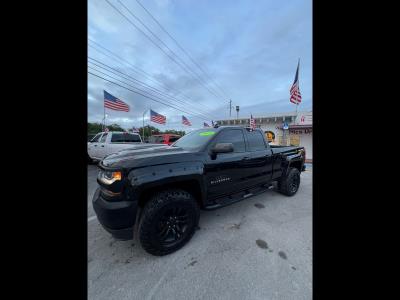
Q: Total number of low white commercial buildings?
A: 1